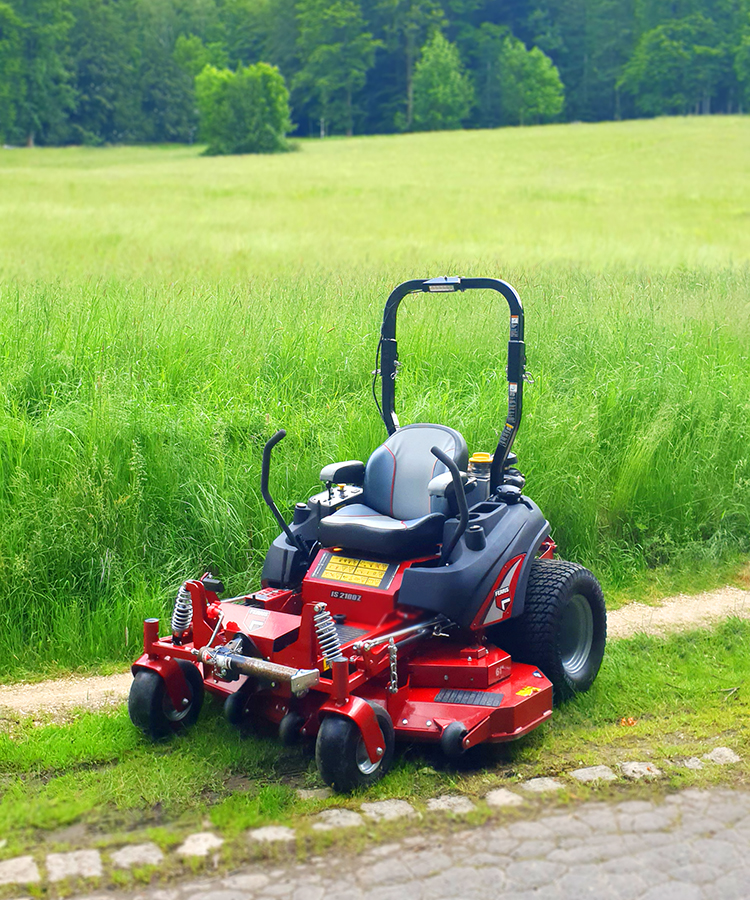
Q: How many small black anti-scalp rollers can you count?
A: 3